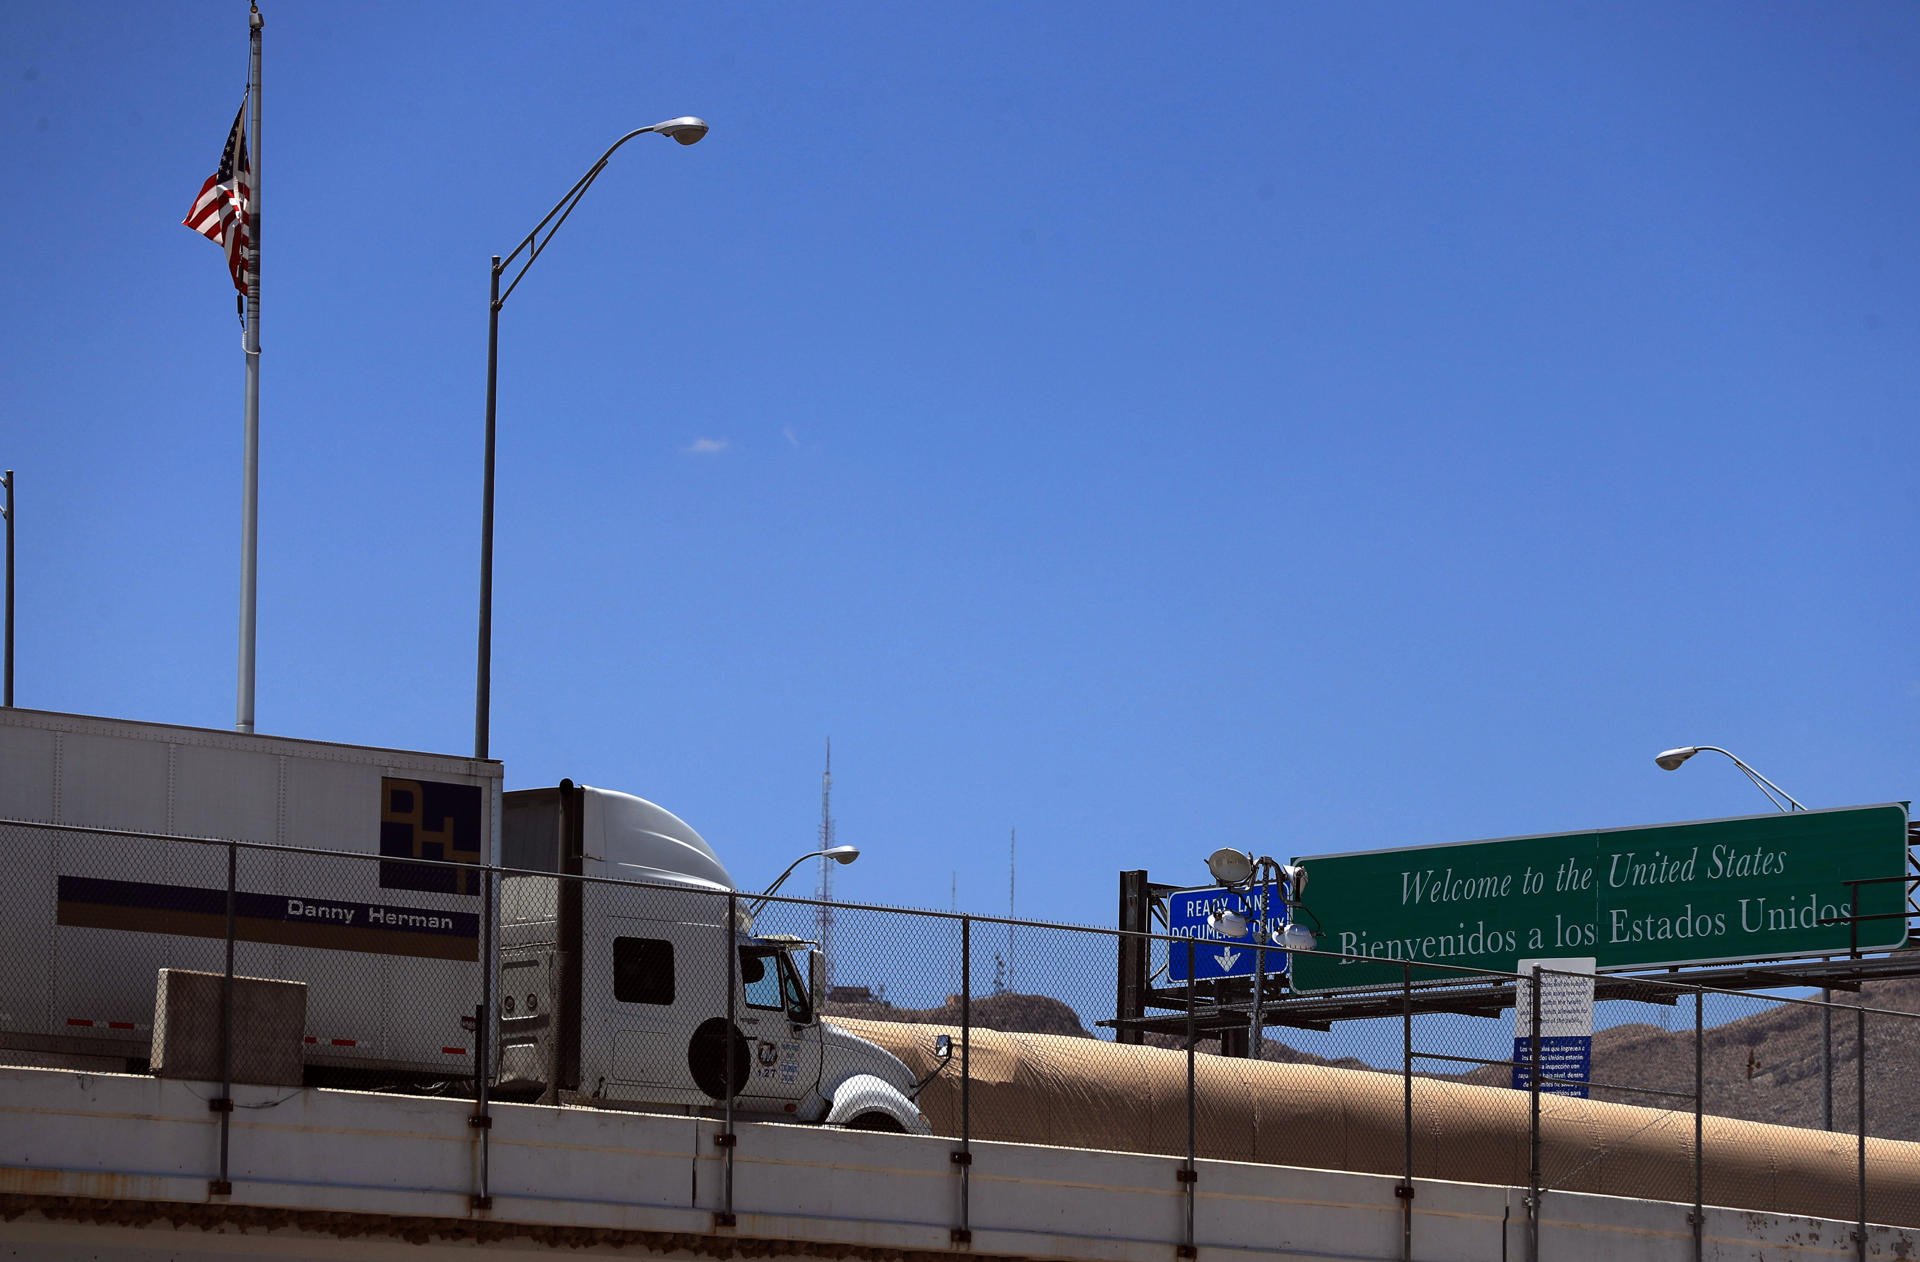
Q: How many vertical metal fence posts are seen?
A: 9